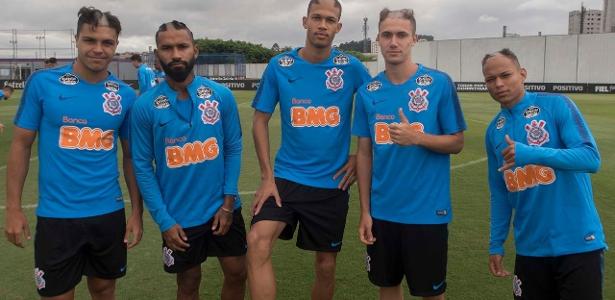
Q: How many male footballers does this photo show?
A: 5